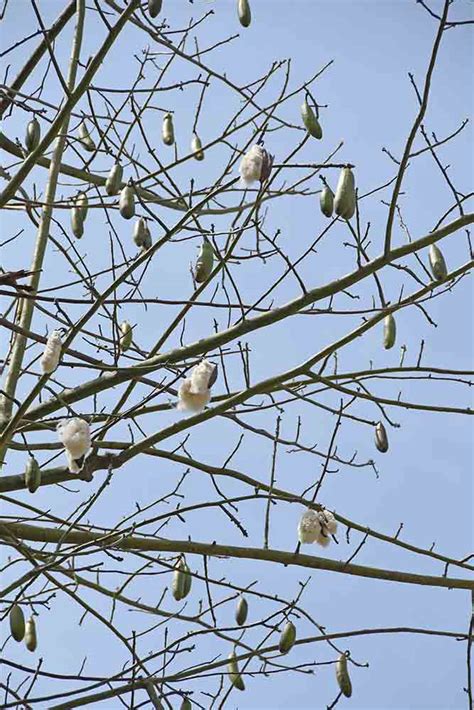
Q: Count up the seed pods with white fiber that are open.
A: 5